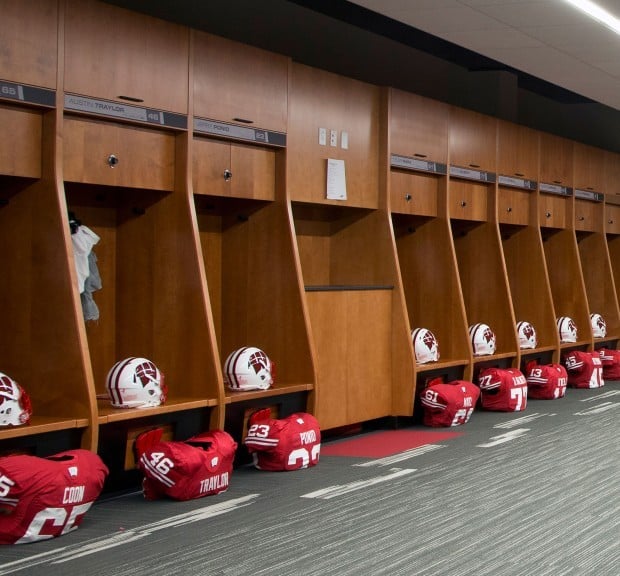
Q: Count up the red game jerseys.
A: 8